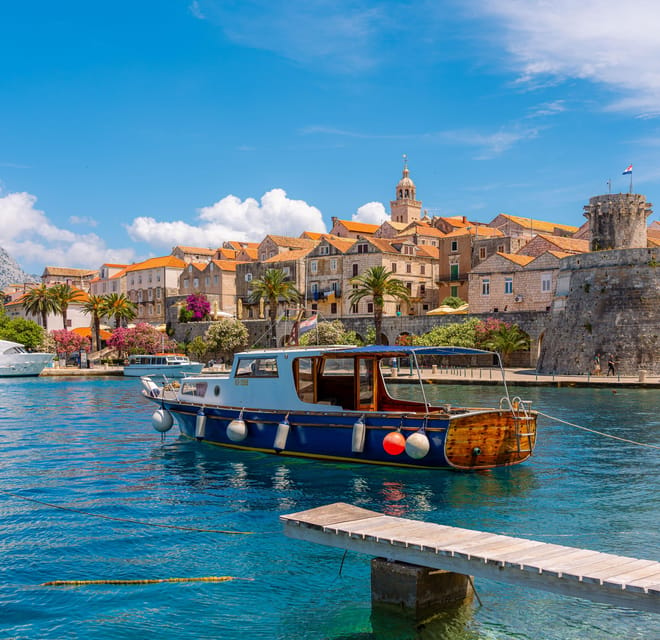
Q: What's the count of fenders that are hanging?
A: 7